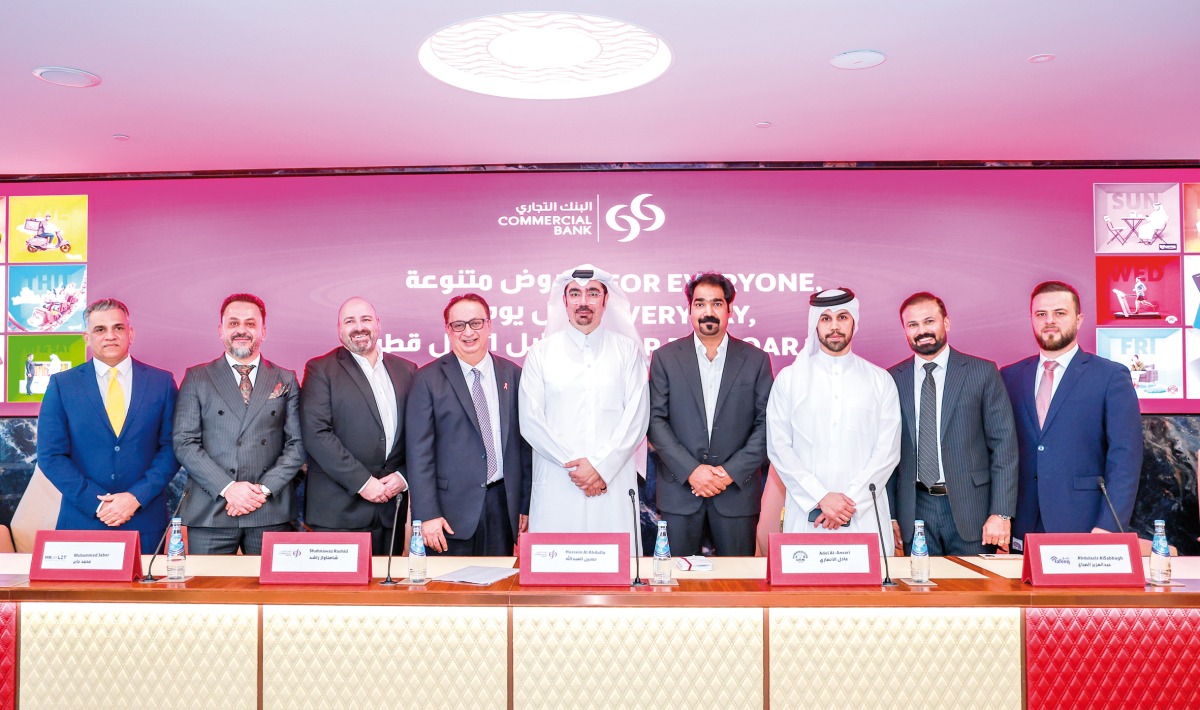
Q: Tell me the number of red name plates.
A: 5